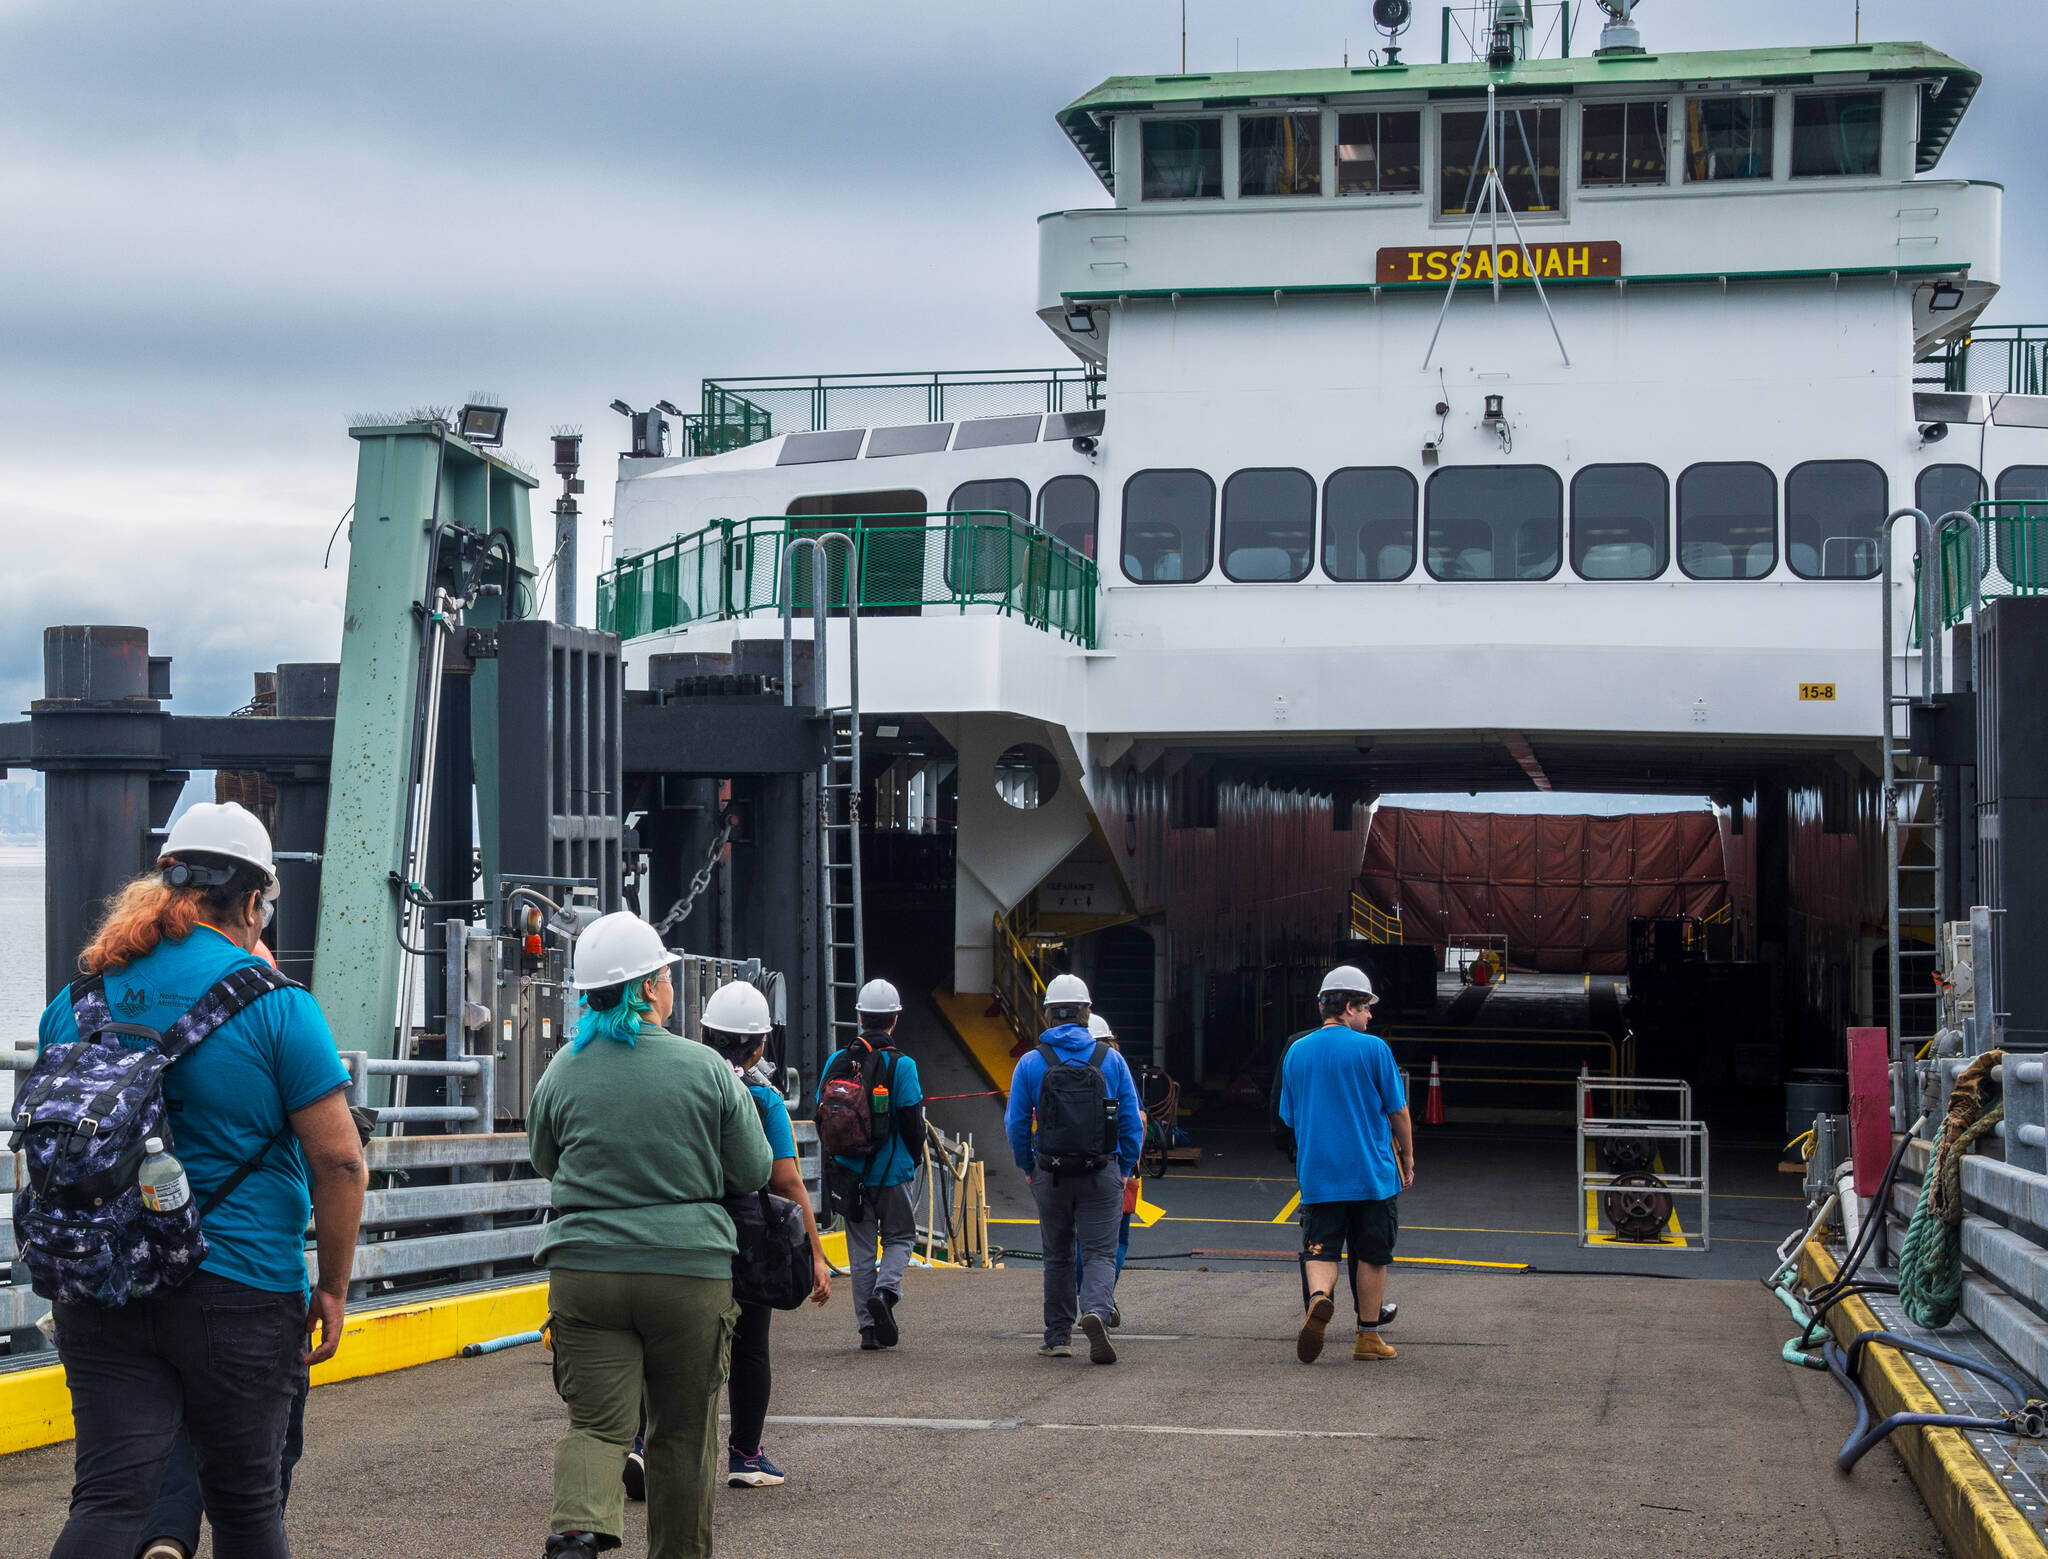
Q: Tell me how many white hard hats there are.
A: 7